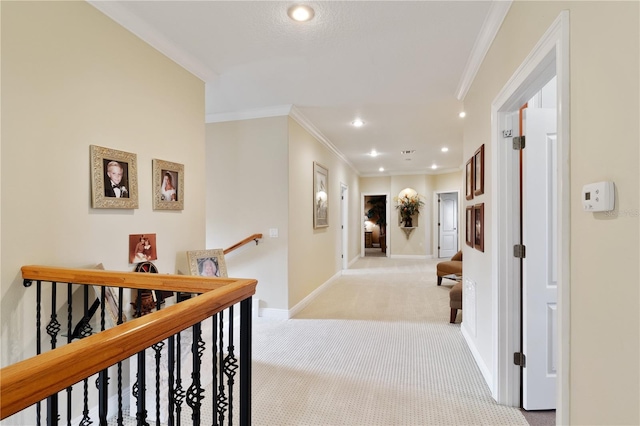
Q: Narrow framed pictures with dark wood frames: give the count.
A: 4